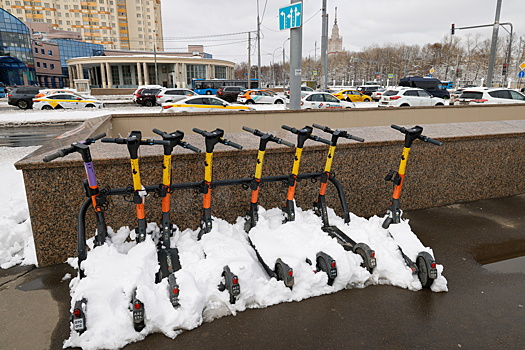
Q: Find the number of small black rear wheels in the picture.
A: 8